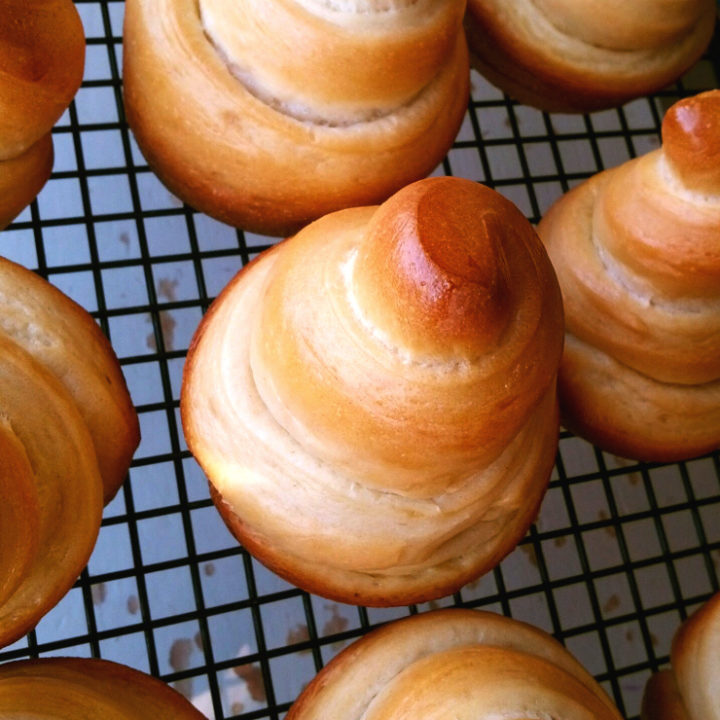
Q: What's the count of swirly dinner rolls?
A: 9